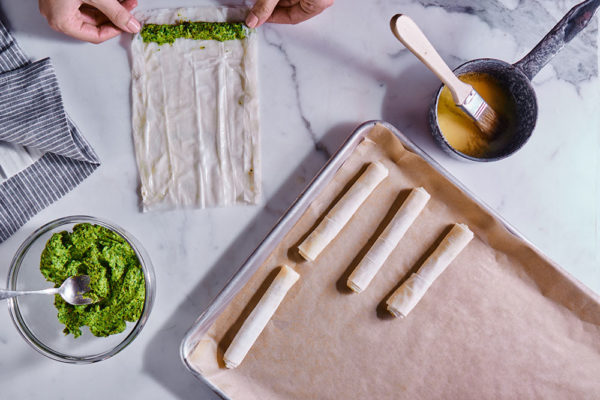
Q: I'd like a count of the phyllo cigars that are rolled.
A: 4